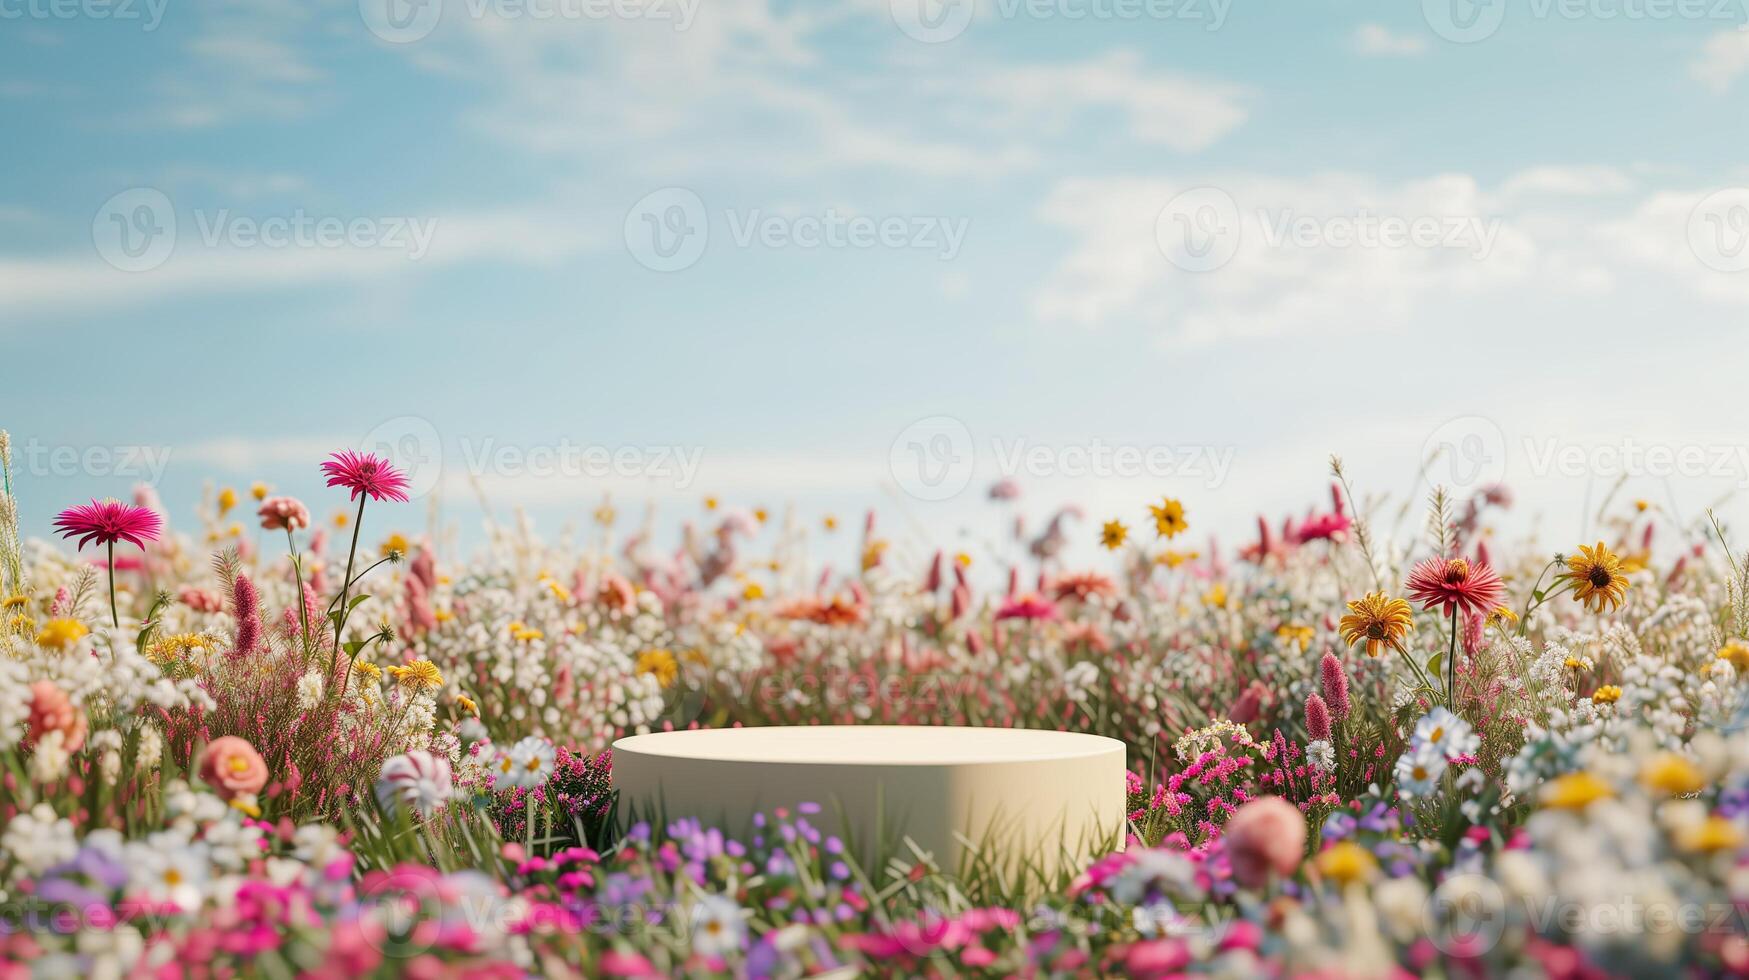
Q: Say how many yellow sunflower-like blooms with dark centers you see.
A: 4